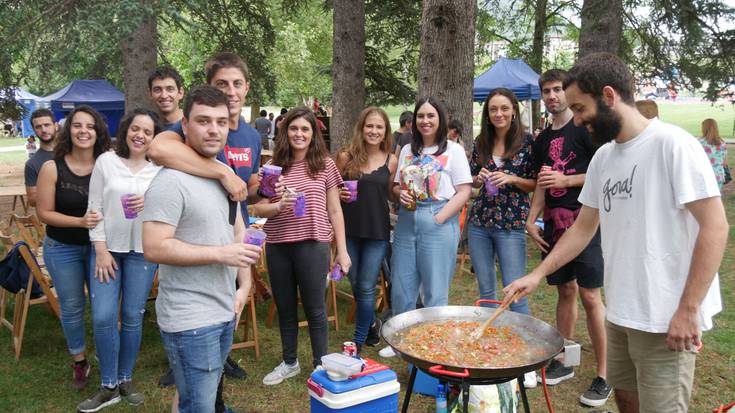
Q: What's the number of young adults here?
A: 12